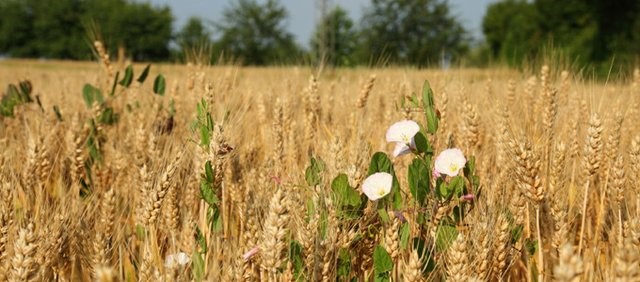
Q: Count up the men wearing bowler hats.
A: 0